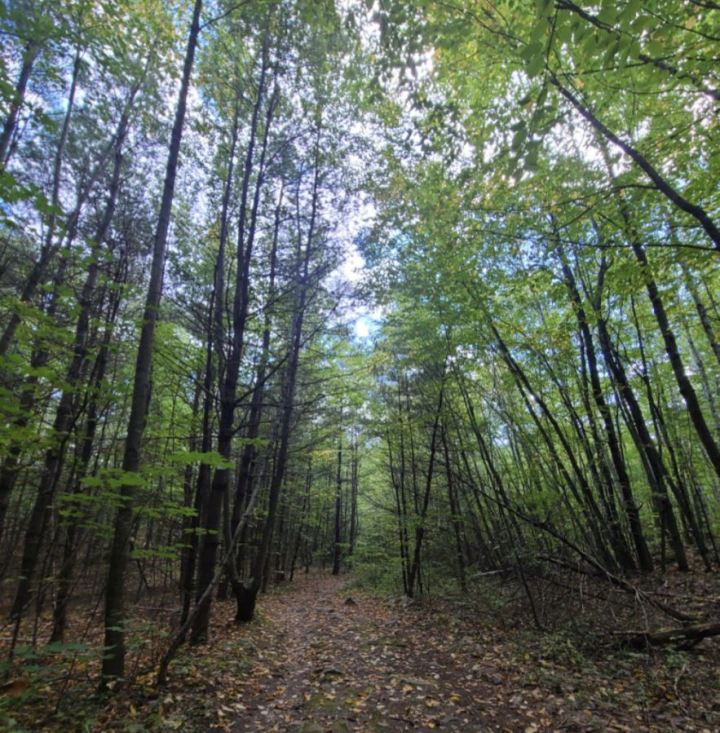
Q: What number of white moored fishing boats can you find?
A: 0